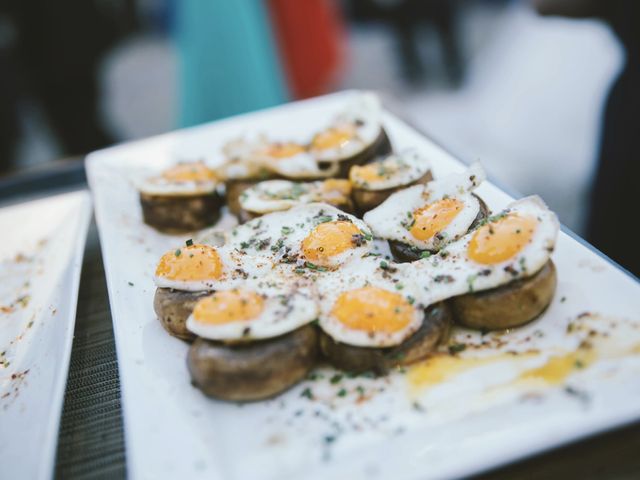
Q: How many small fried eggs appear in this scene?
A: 11